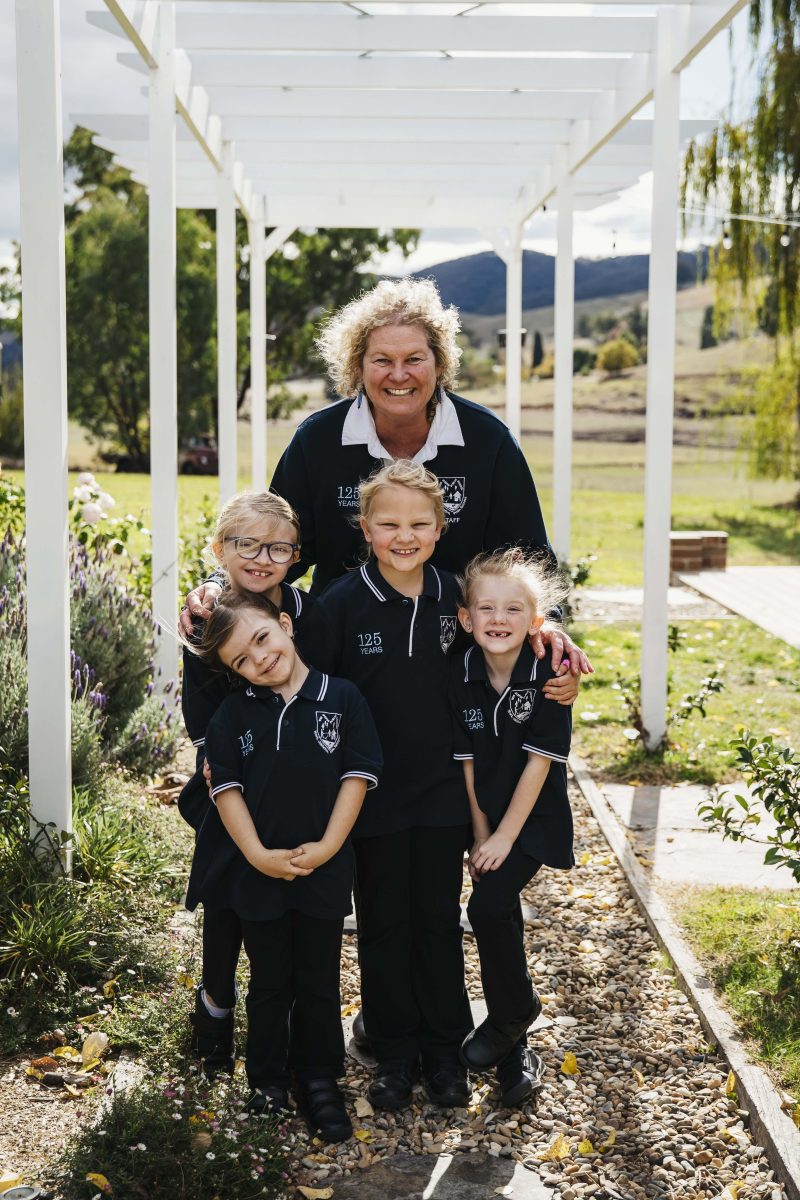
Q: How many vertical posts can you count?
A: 7